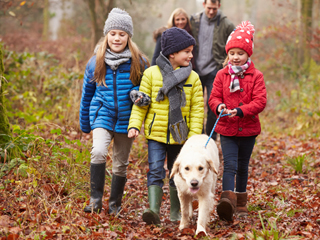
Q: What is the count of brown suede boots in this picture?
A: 2